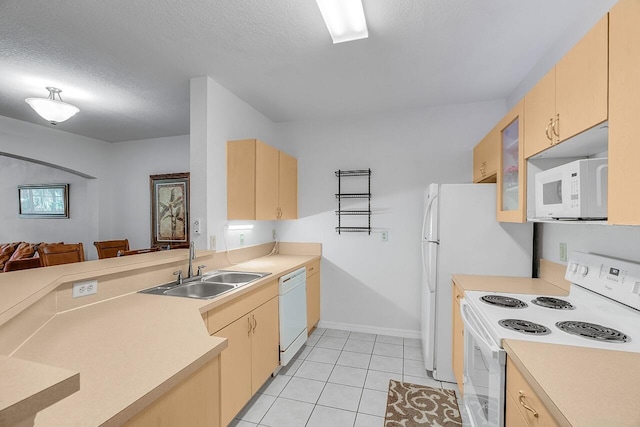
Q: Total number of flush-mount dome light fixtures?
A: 1